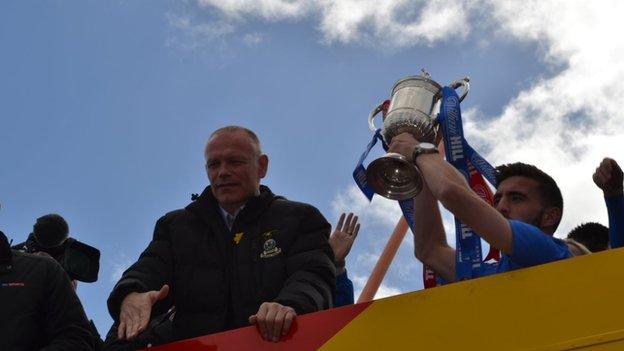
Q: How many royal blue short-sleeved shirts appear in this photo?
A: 1